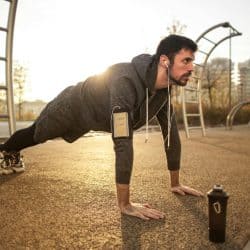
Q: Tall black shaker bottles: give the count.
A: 1